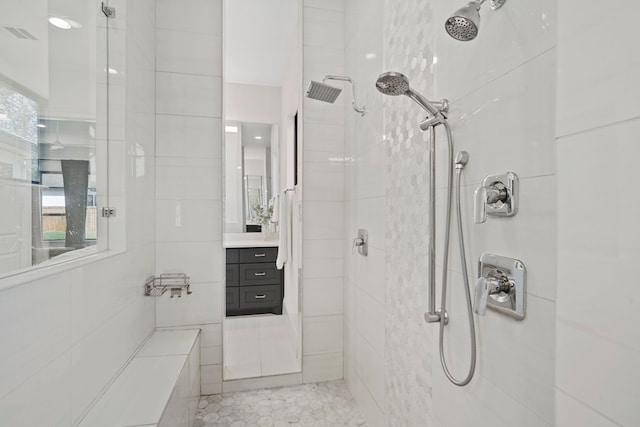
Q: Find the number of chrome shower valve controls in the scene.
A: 3